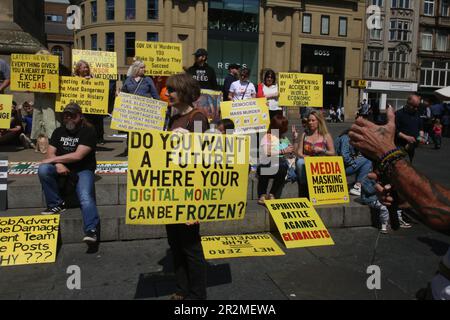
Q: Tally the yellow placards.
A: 13